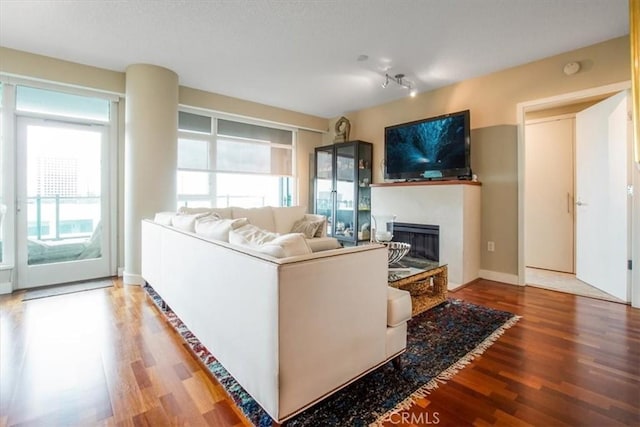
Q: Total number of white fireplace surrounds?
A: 1